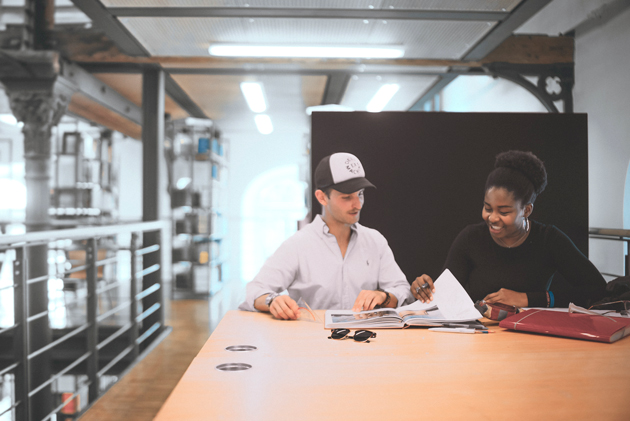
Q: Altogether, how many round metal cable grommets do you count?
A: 2